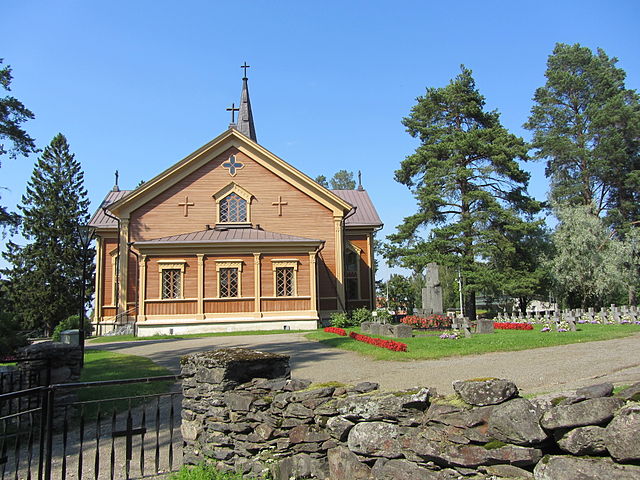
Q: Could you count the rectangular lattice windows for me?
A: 3